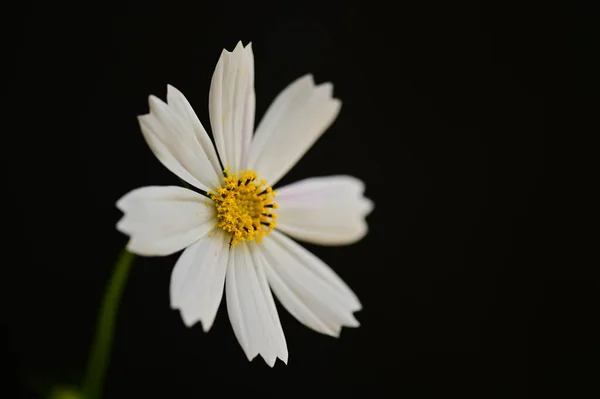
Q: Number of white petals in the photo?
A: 8